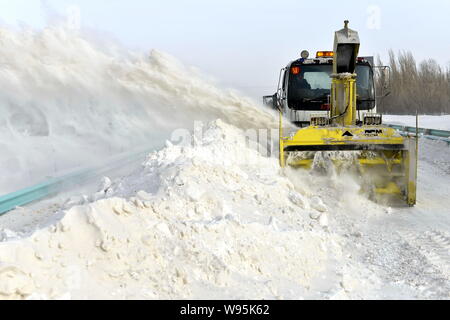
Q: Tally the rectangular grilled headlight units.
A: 2